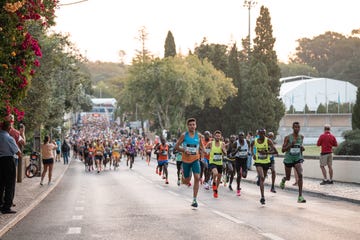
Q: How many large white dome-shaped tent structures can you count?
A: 1